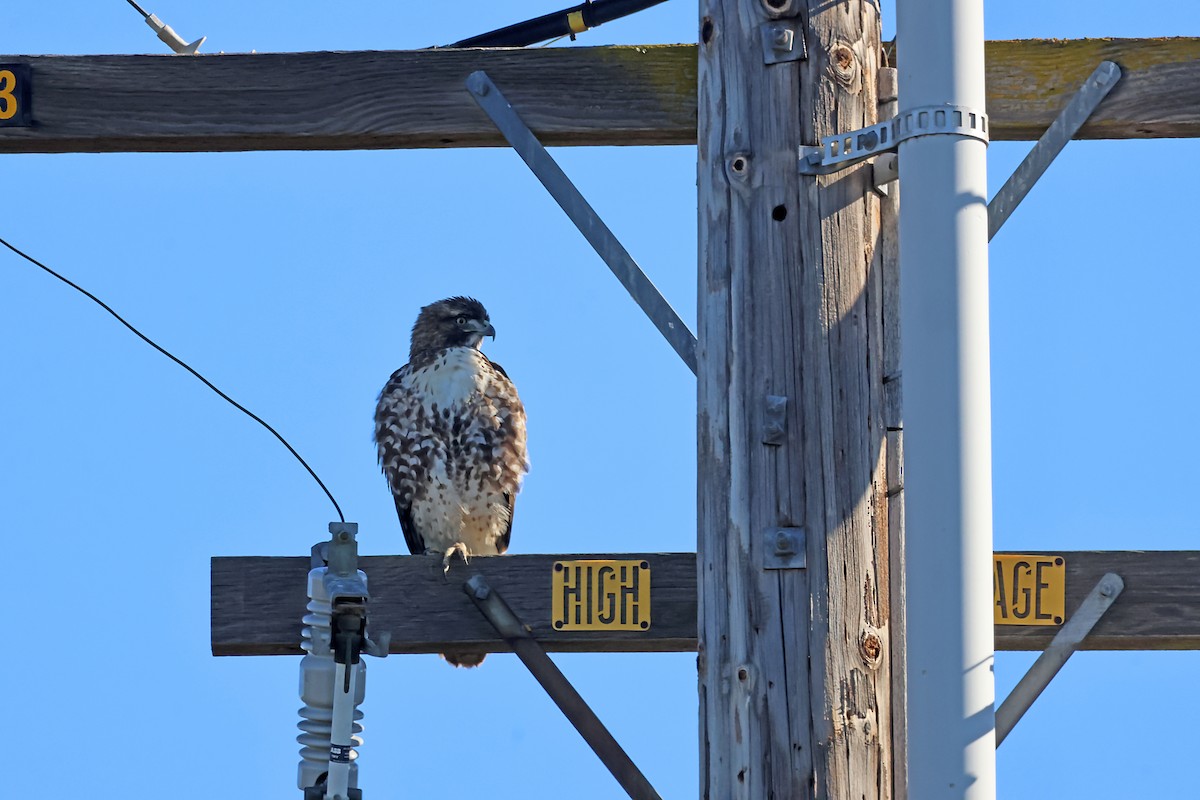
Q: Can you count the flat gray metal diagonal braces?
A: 4